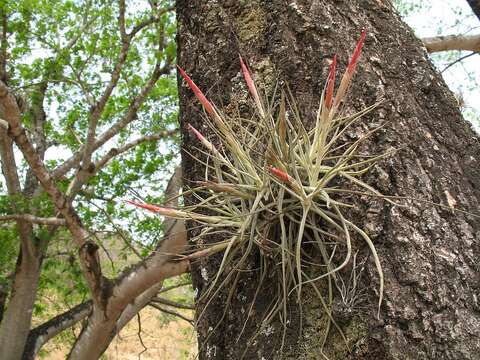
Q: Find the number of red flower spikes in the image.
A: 7